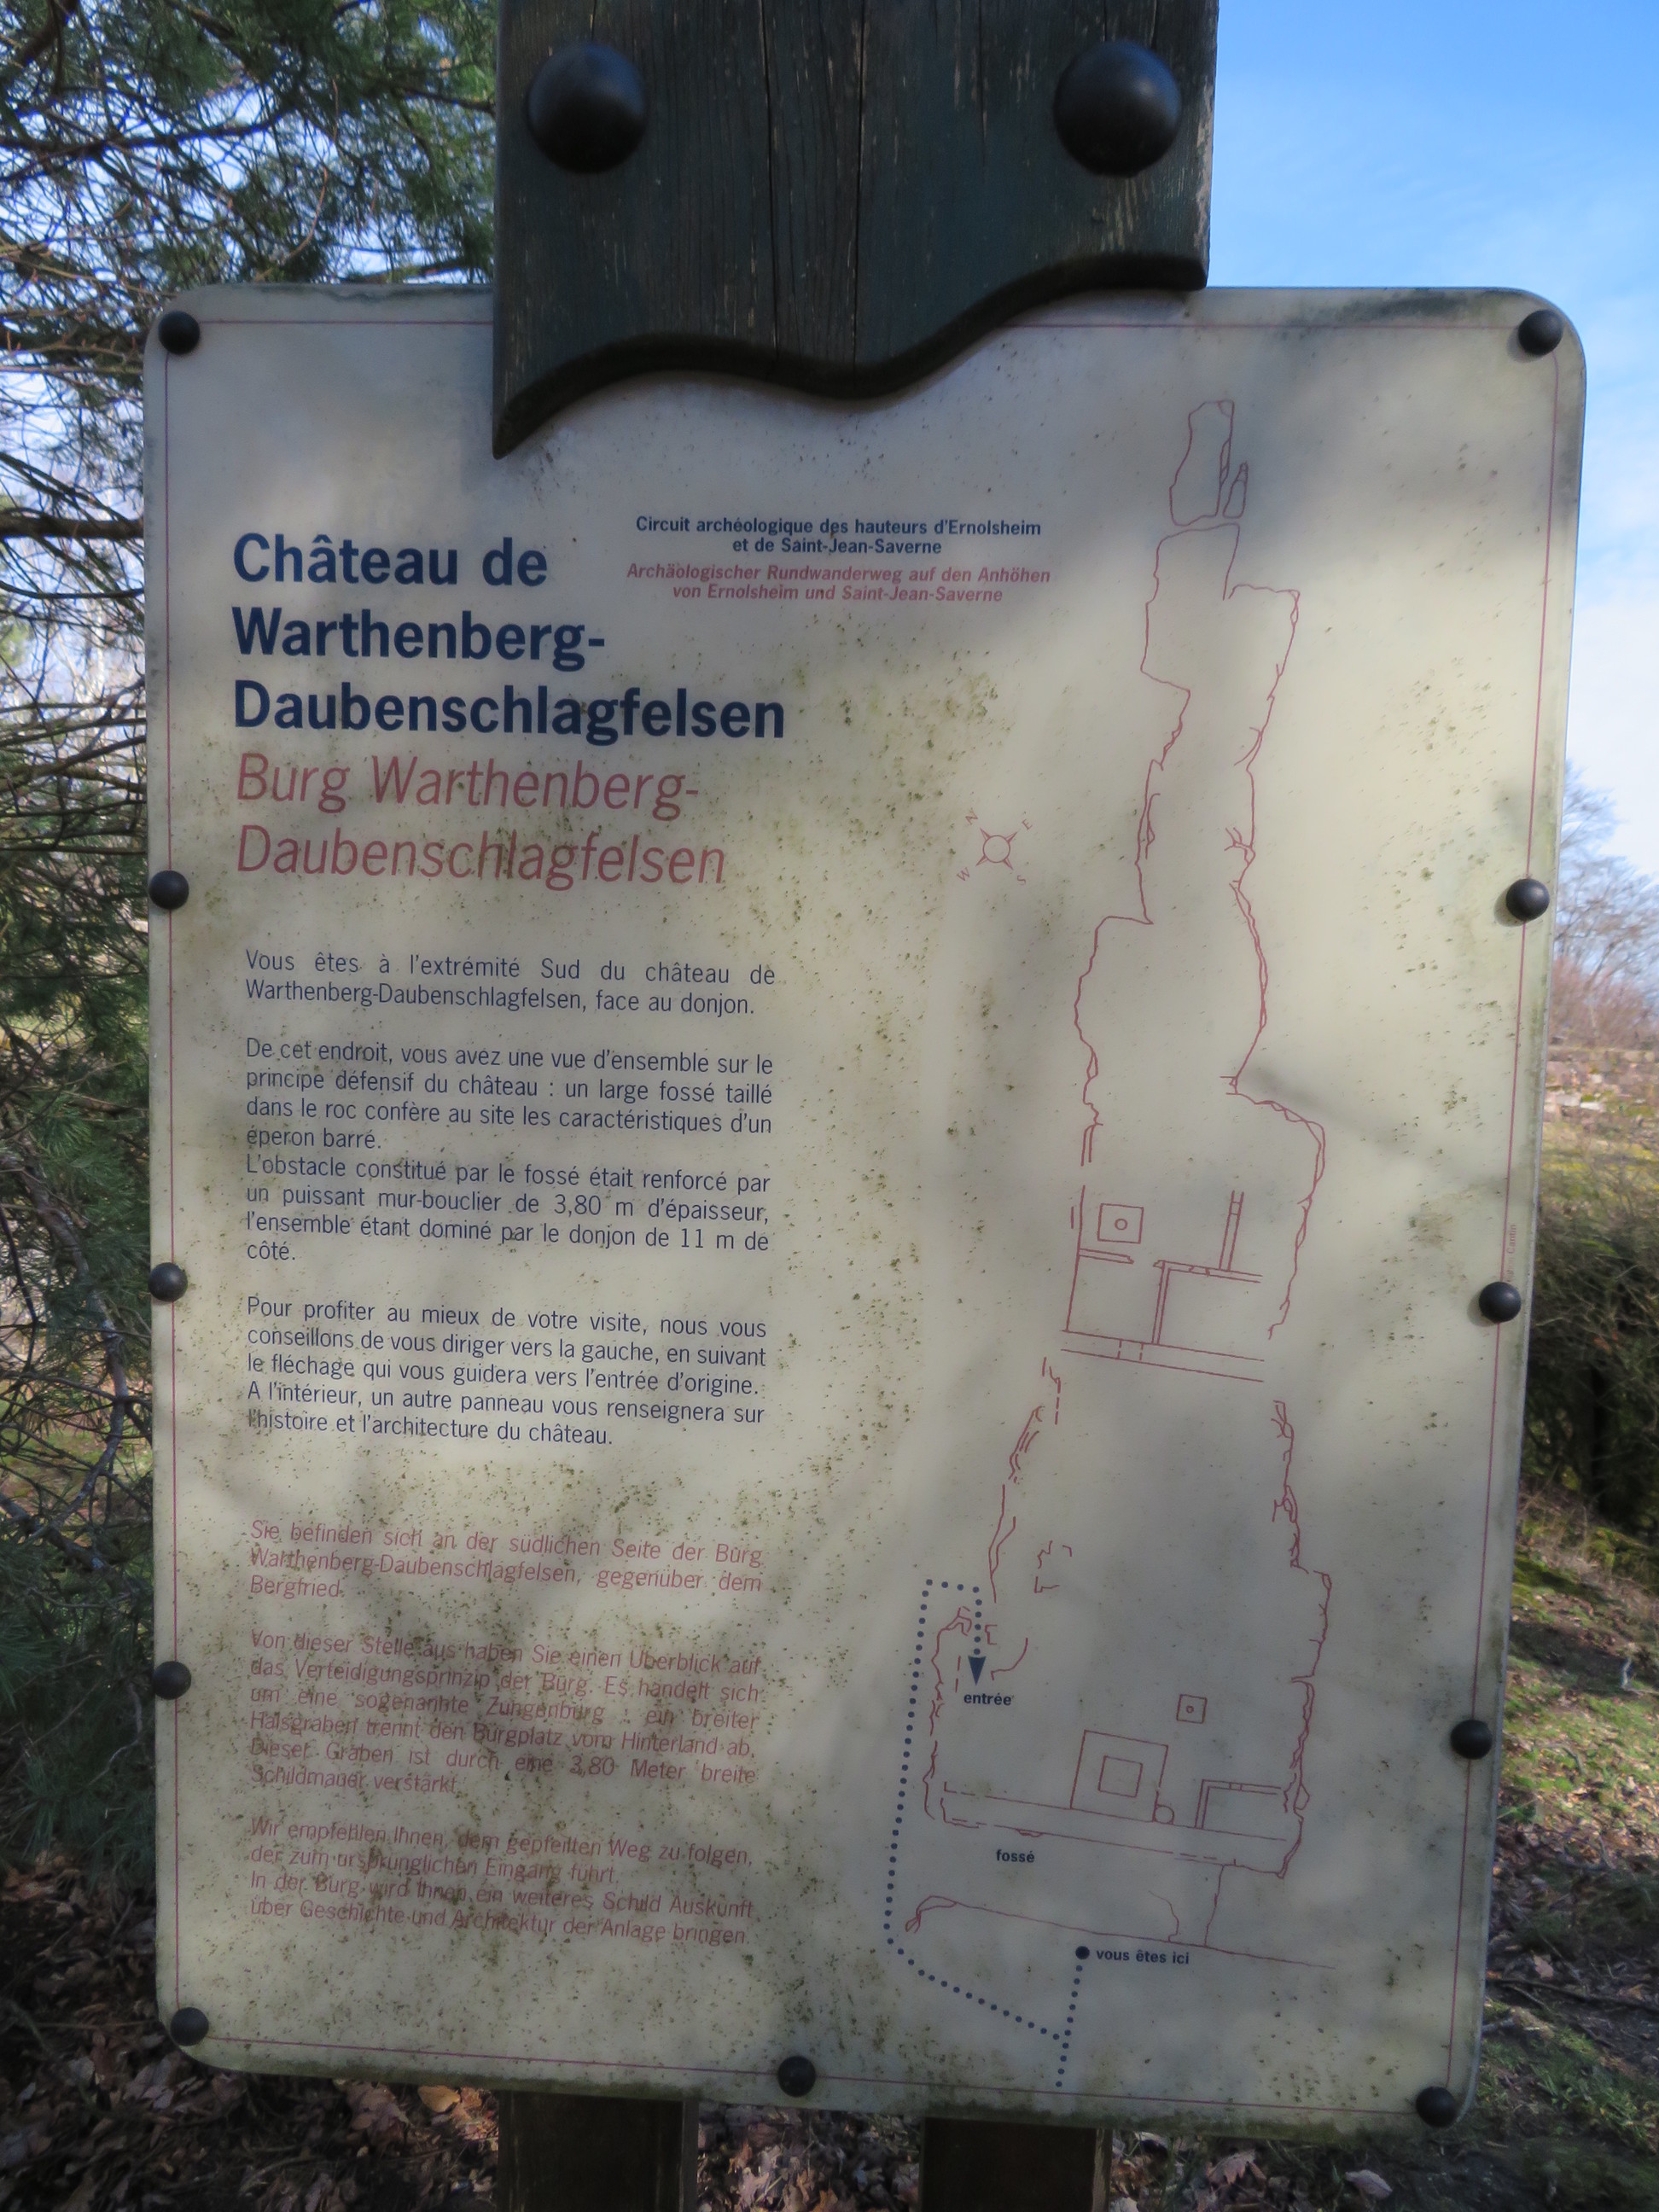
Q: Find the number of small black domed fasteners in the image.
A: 11